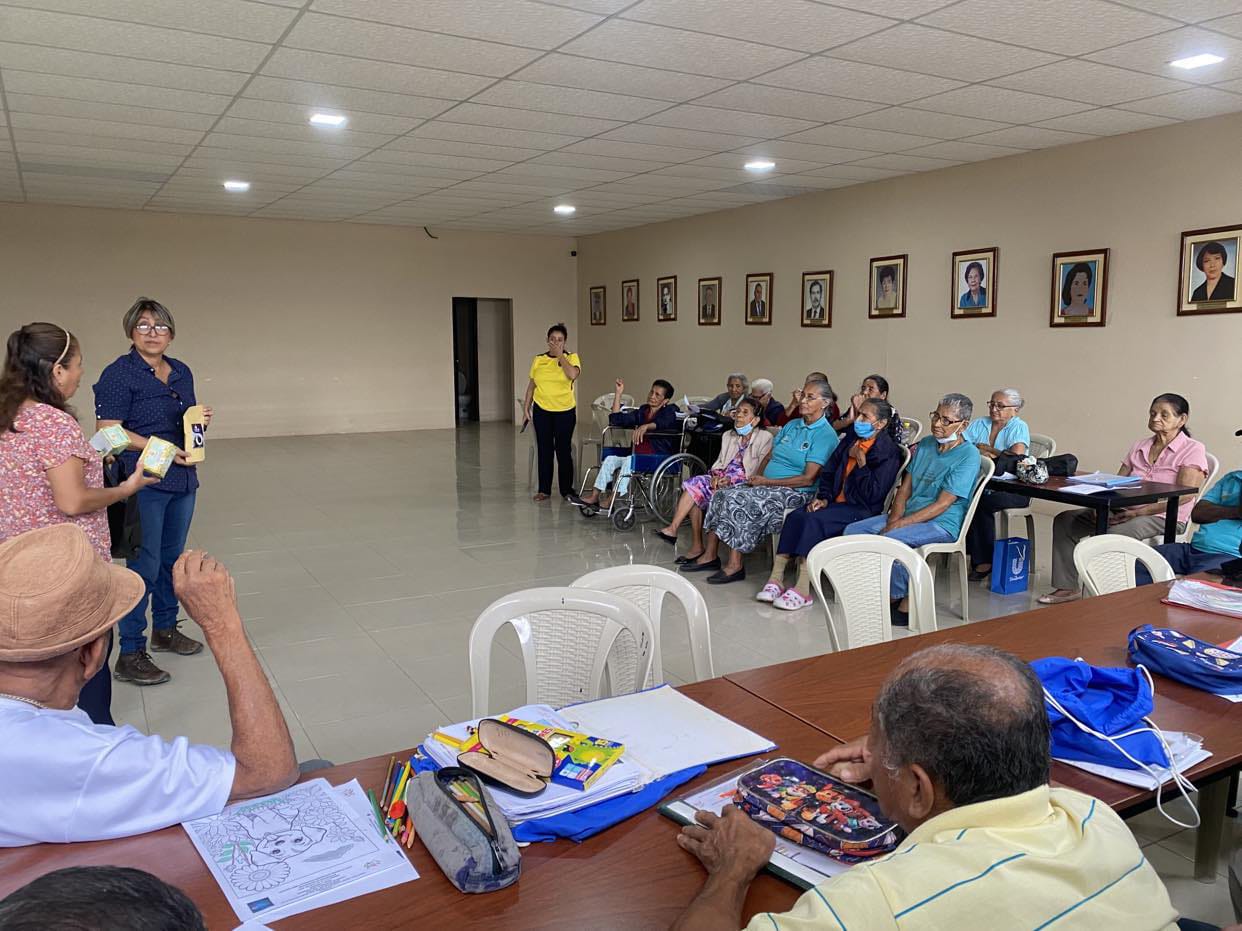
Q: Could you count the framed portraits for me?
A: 10